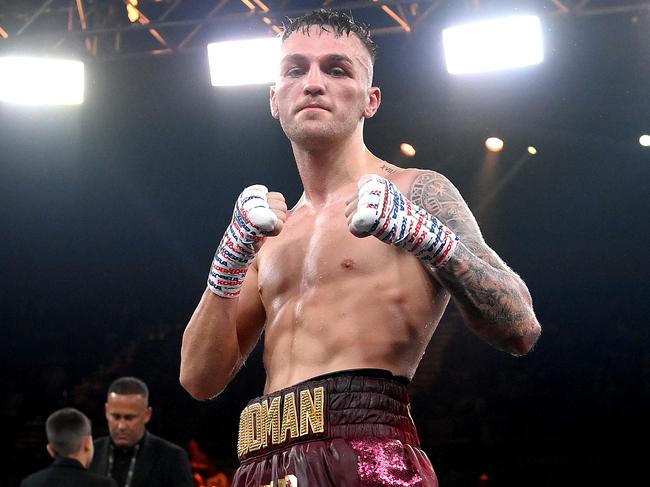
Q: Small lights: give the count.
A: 4